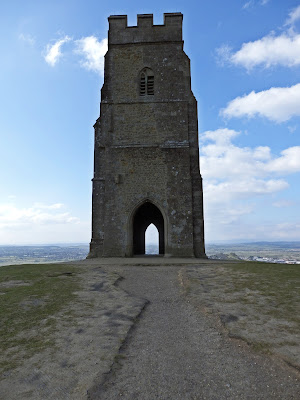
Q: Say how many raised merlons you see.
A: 3